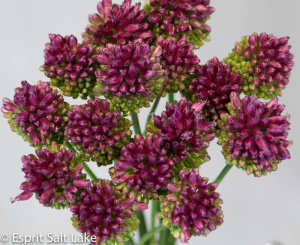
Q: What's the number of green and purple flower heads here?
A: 15